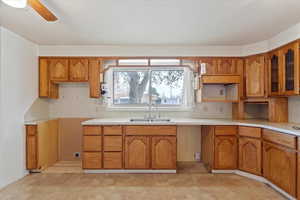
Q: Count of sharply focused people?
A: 0